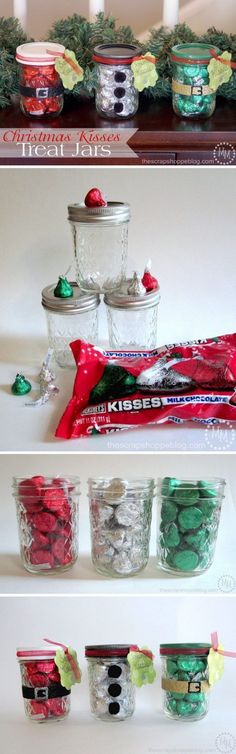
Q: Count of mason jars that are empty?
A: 3